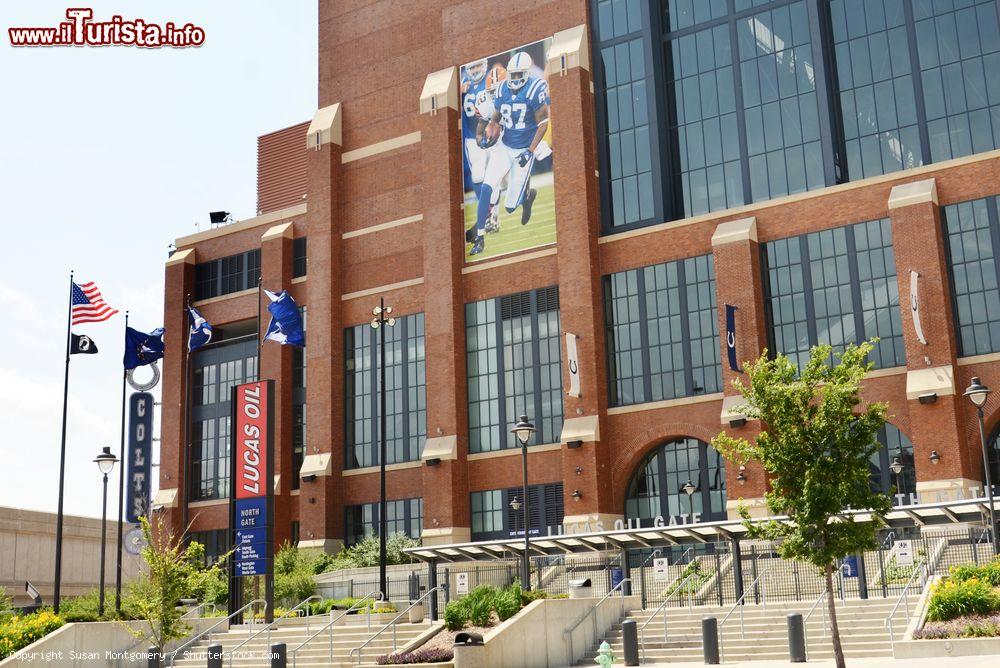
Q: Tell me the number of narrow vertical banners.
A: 3